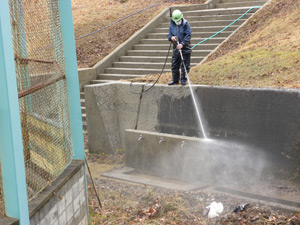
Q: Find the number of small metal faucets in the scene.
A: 3